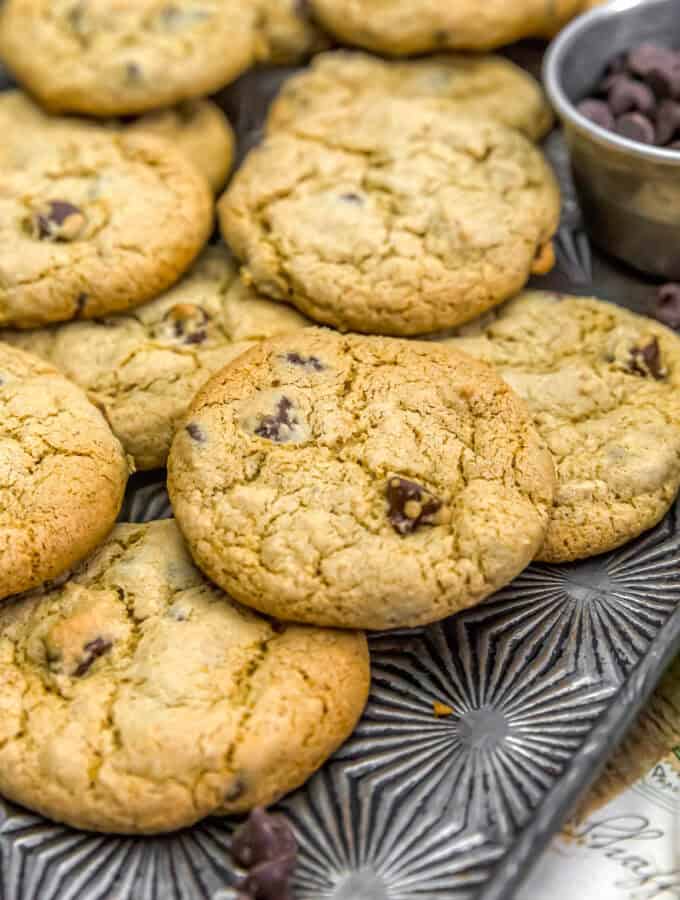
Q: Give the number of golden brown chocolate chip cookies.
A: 12